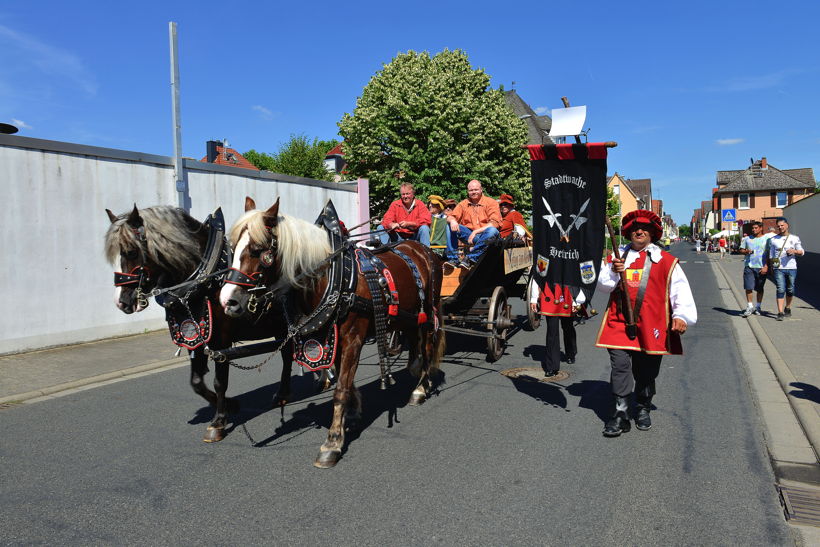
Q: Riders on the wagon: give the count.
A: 5